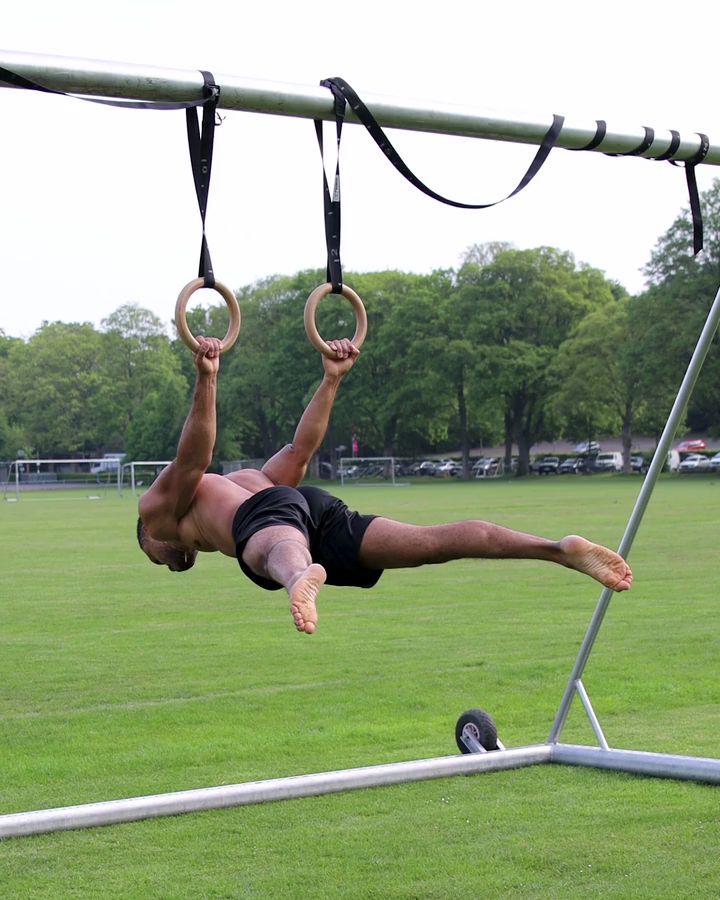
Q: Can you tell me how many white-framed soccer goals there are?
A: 3